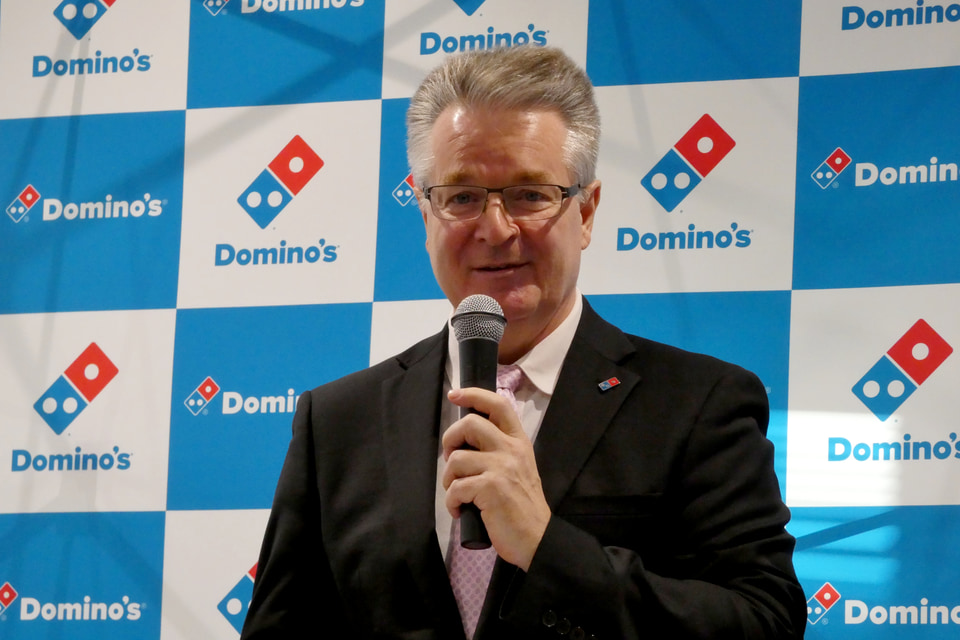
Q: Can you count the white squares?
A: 9